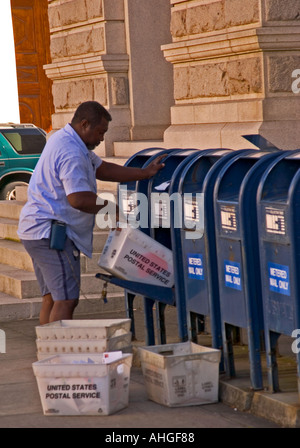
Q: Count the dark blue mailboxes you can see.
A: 5